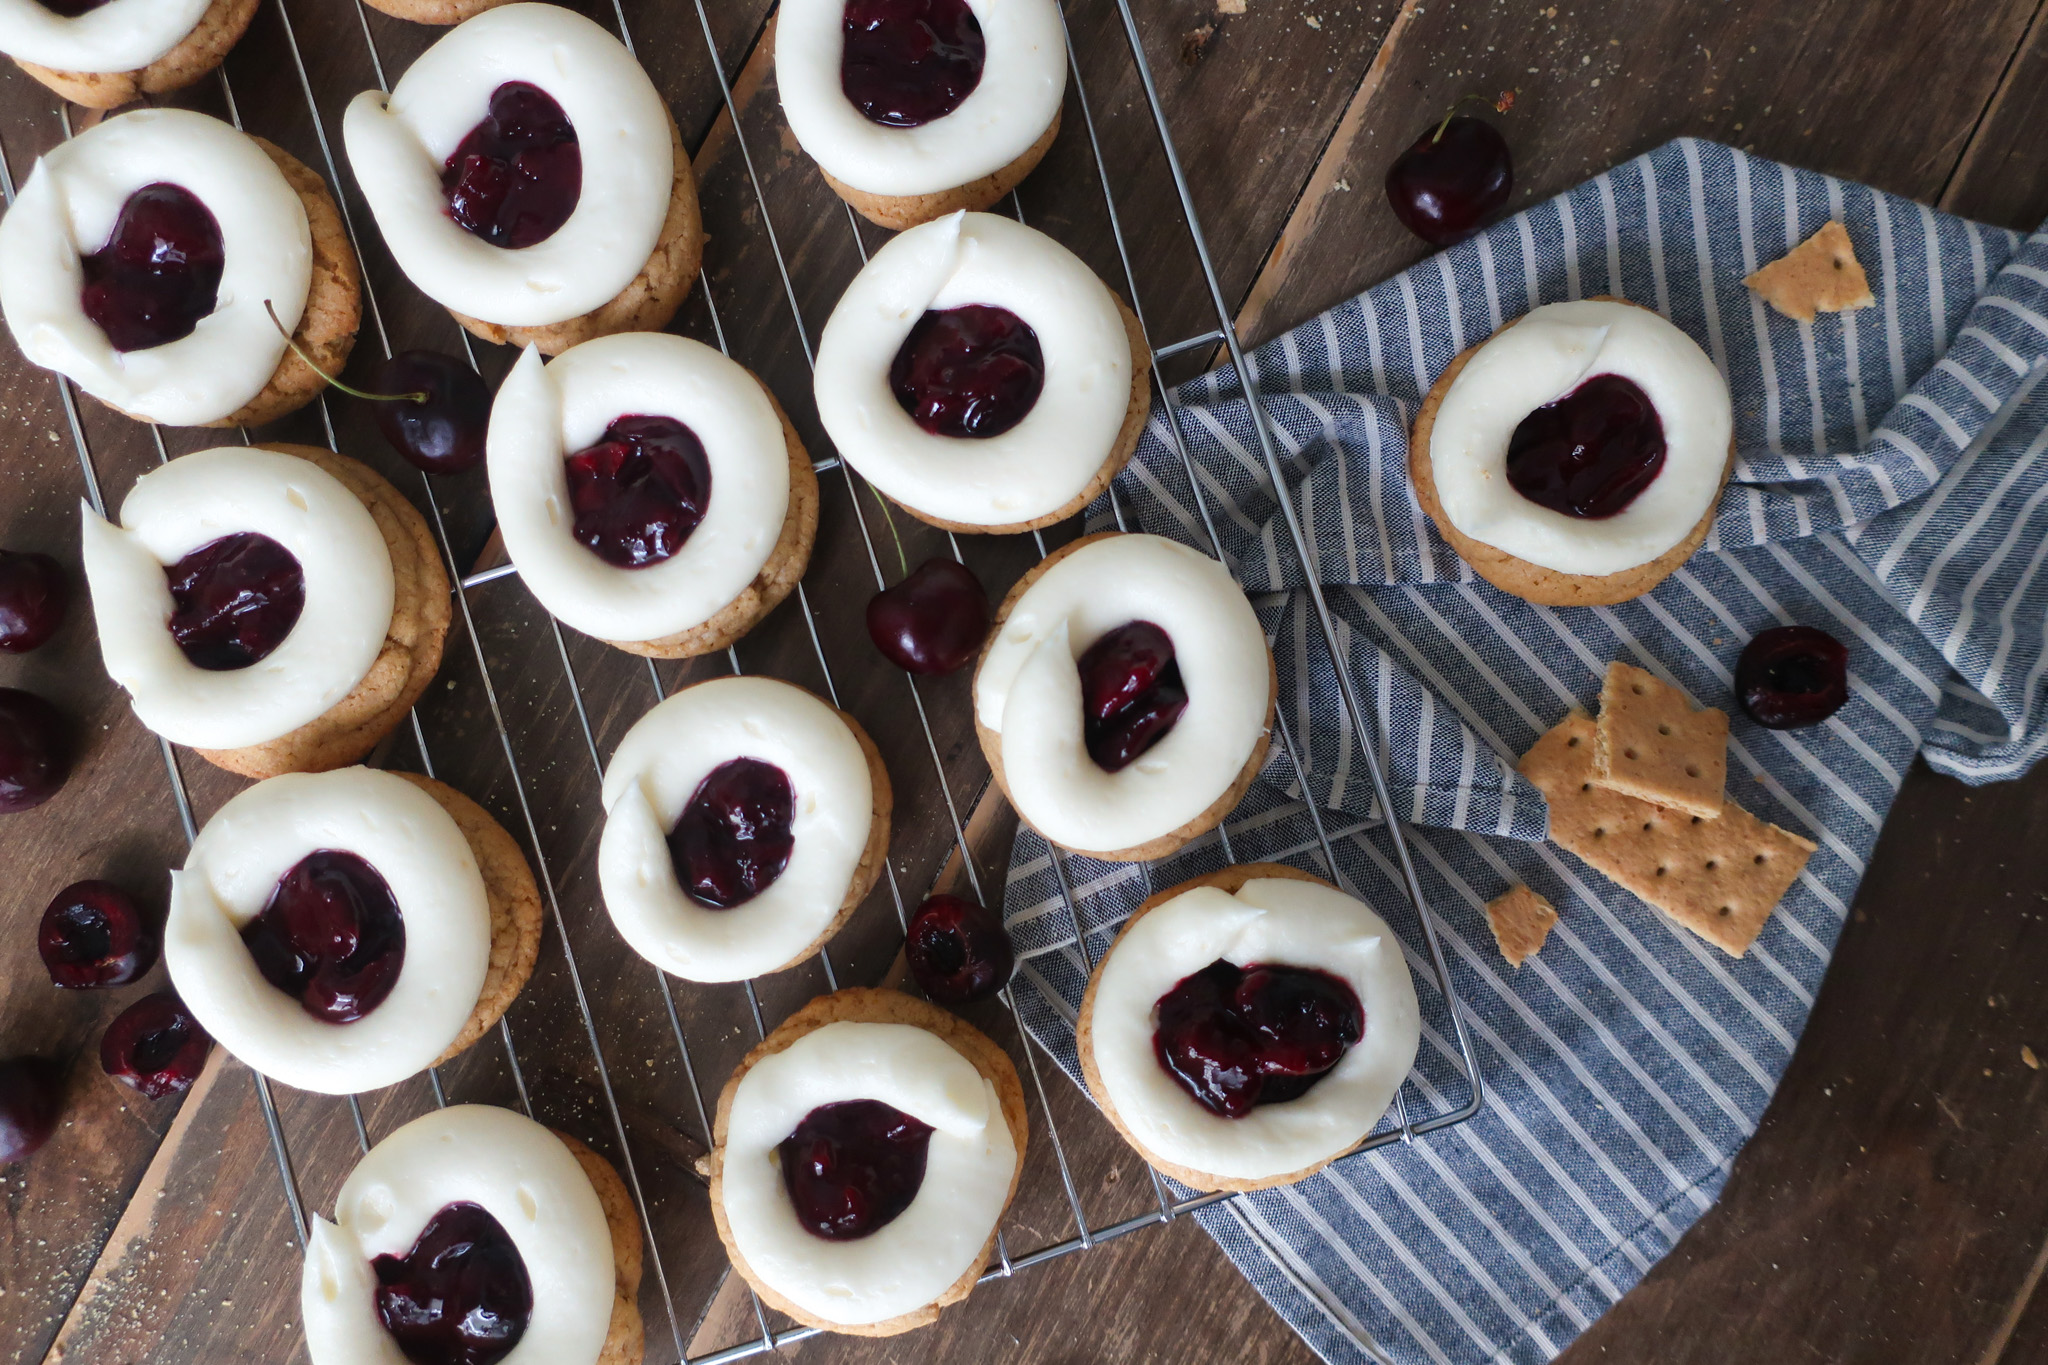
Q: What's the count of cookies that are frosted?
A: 14